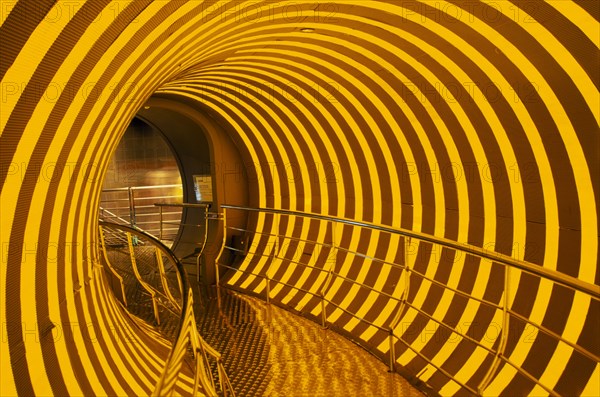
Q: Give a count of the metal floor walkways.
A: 1